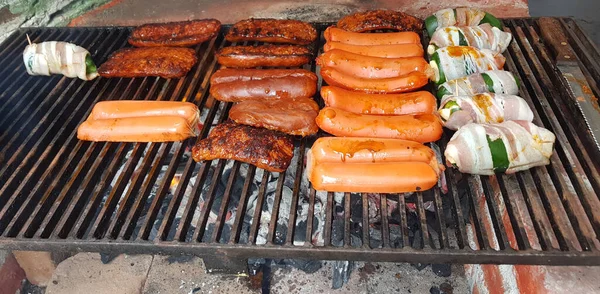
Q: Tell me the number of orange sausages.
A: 10